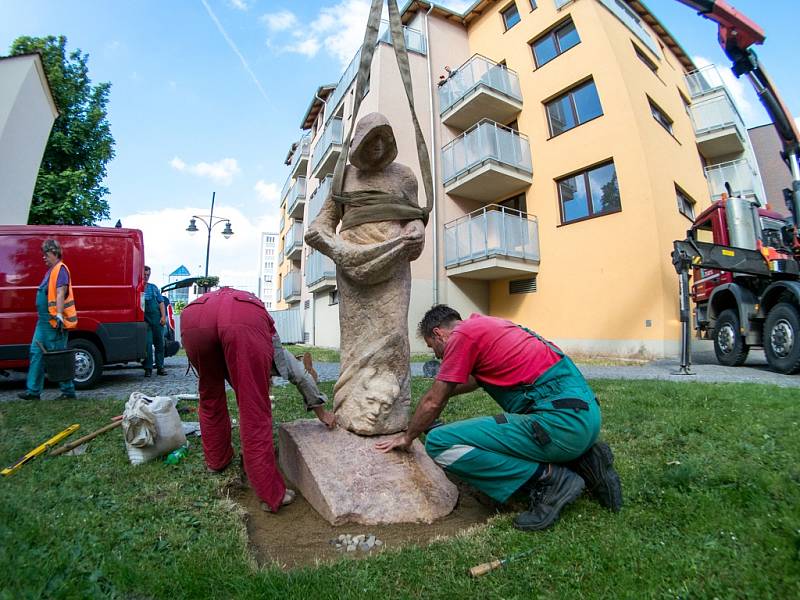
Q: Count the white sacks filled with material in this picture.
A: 1